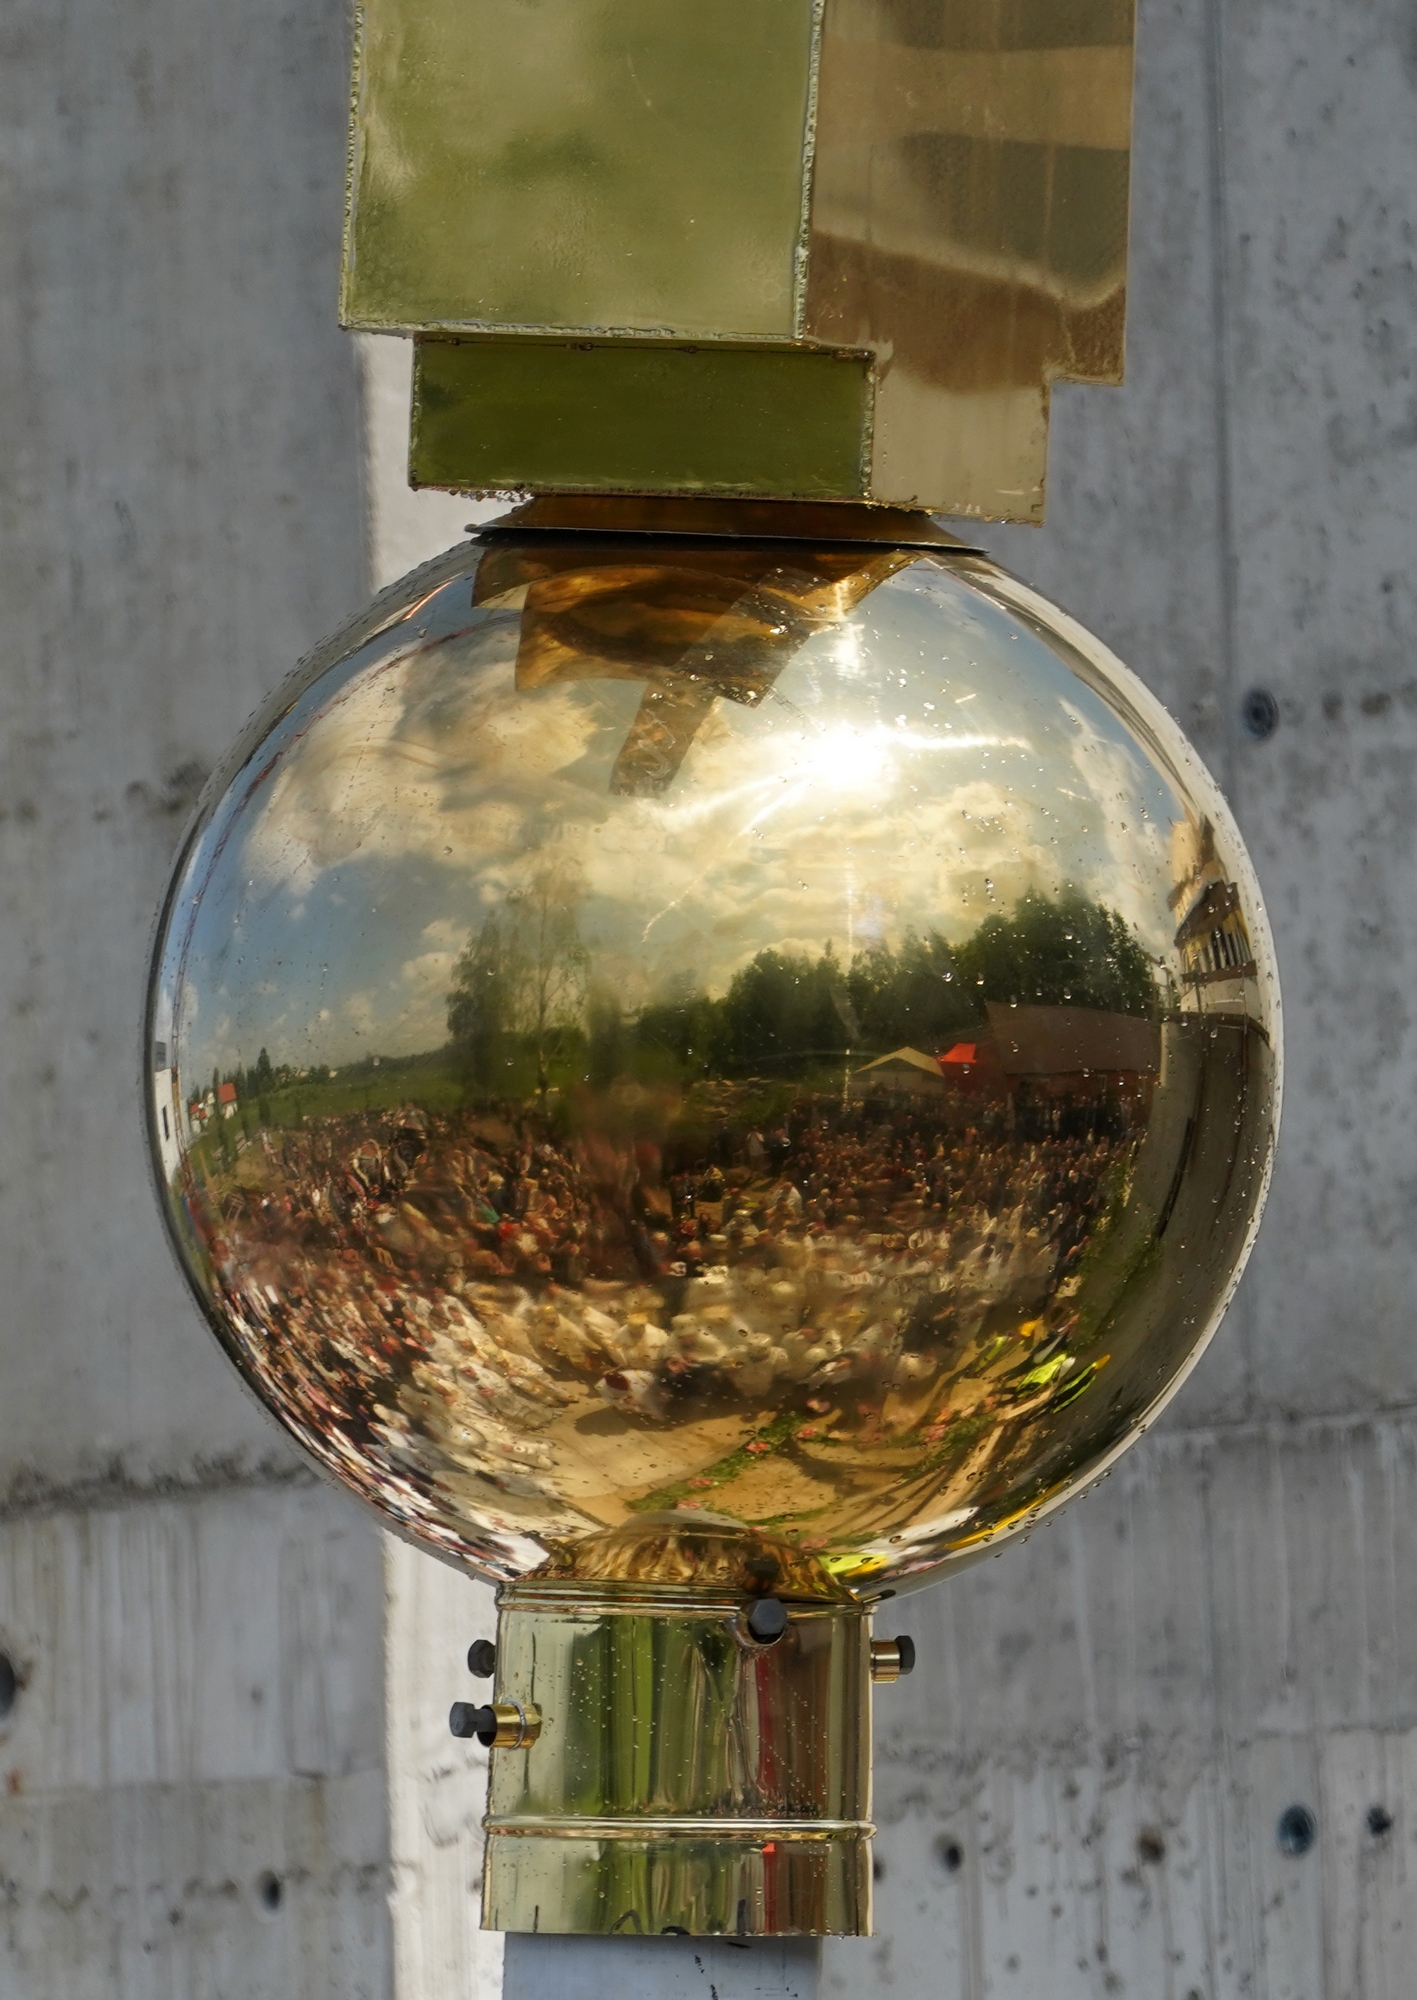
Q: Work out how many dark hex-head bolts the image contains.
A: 4